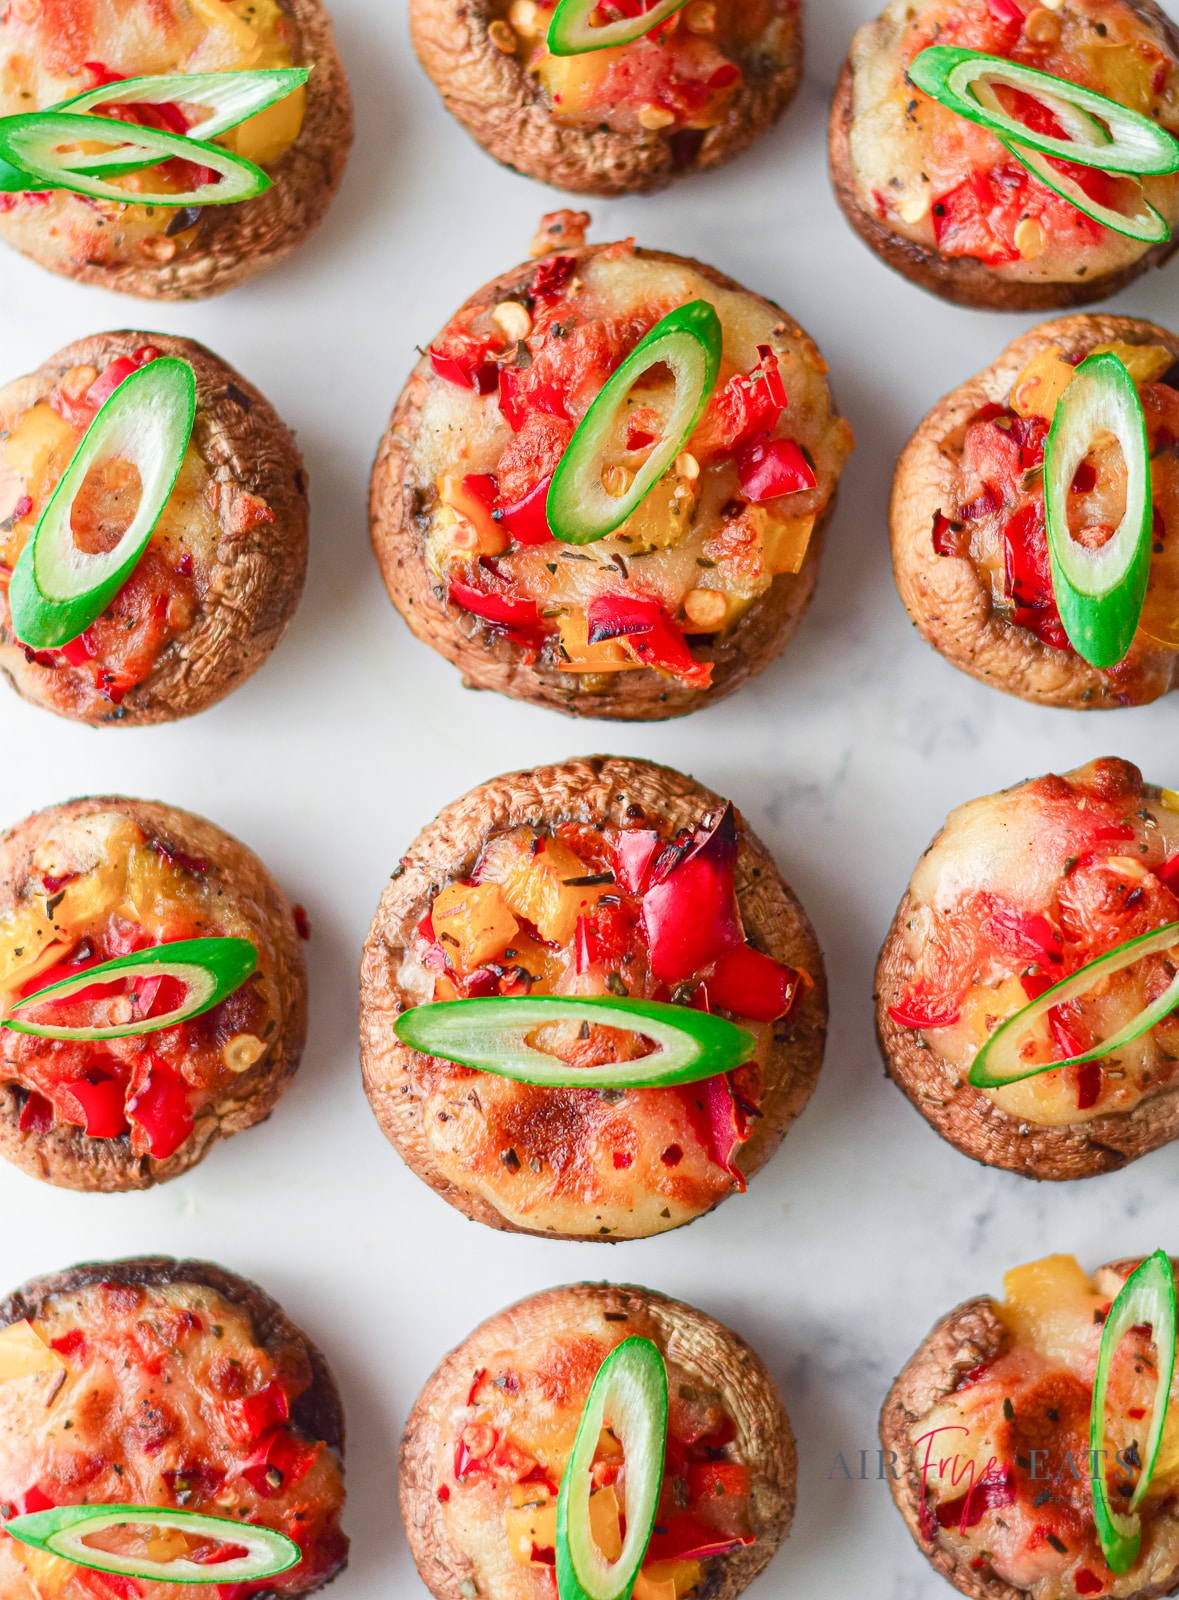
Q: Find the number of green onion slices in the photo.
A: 14